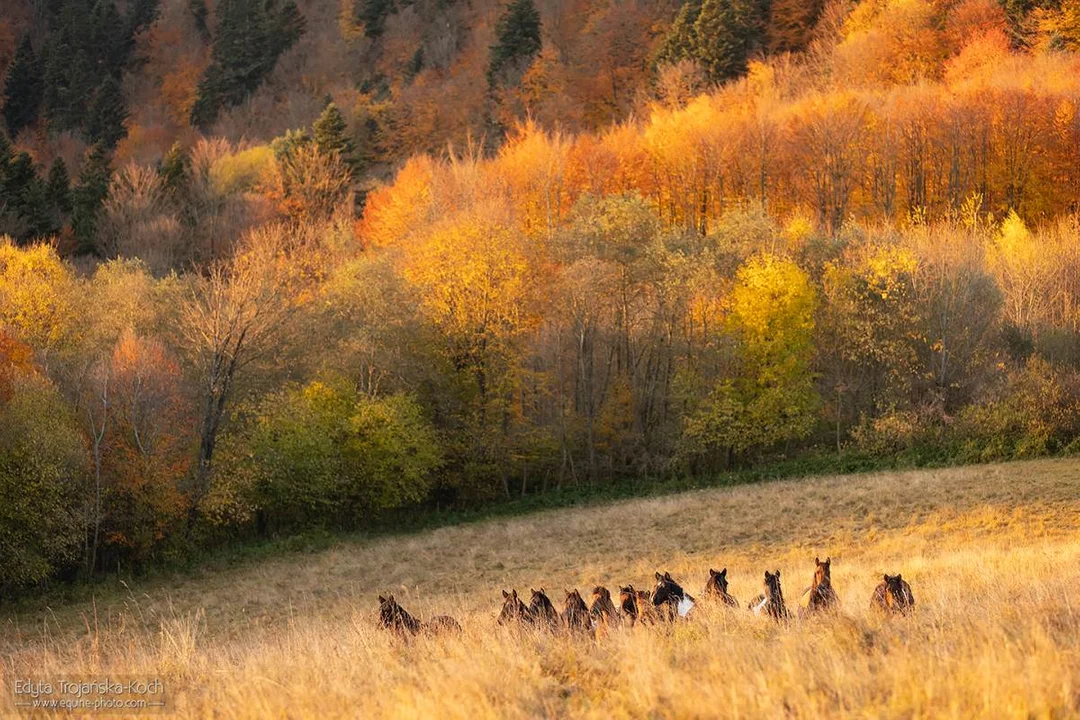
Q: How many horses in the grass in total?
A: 12